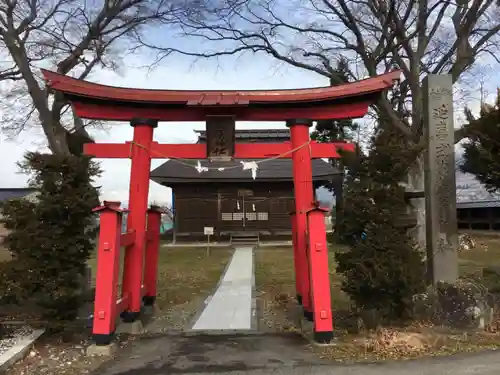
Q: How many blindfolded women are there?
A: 0